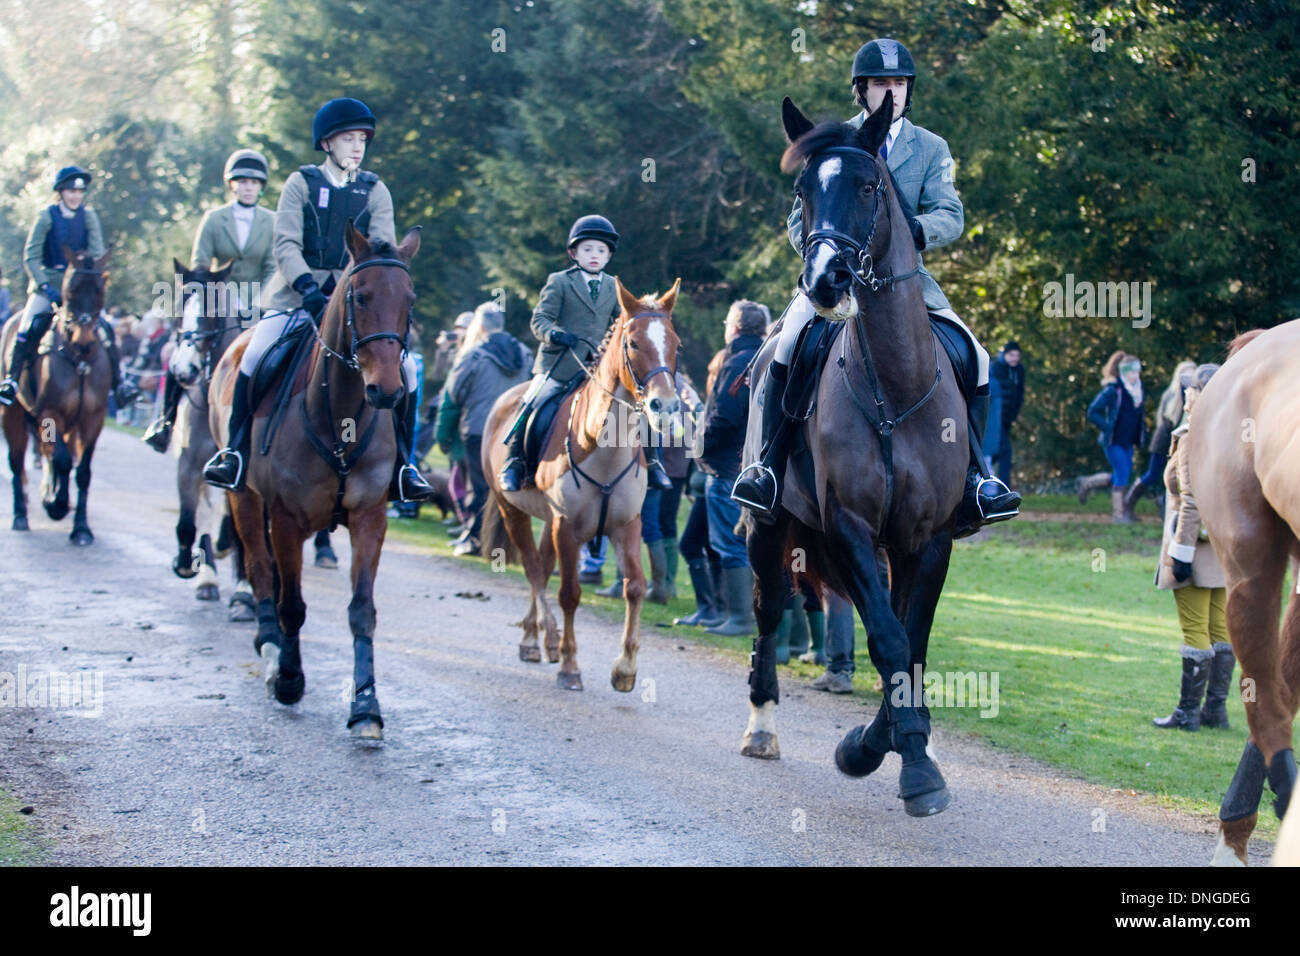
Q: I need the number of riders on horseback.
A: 5